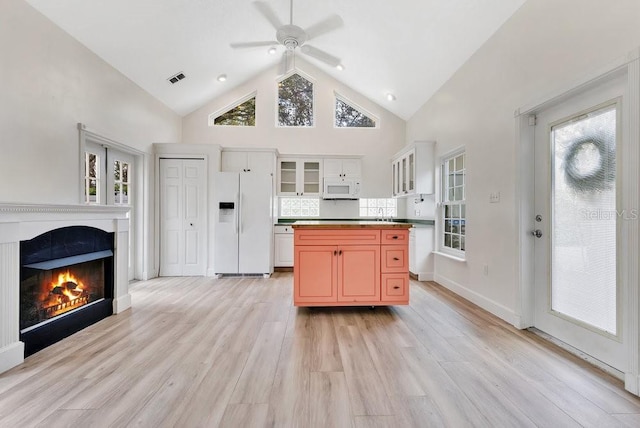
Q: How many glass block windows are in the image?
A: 2